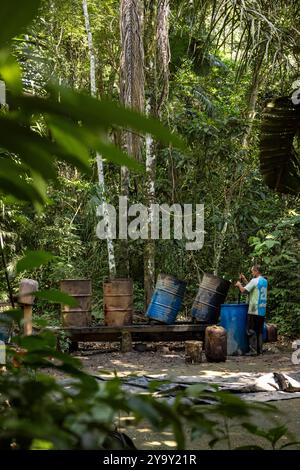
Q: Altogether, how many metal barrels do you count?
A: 4